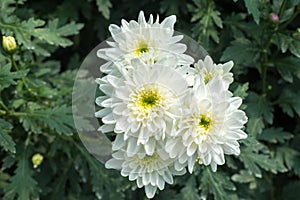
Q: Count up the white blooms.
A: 5